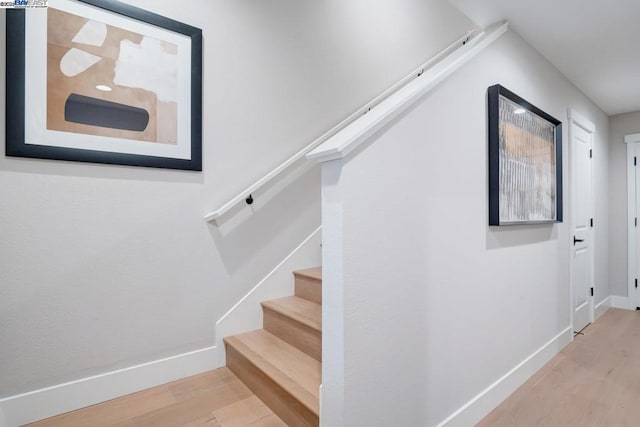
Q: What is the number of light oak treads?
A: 3